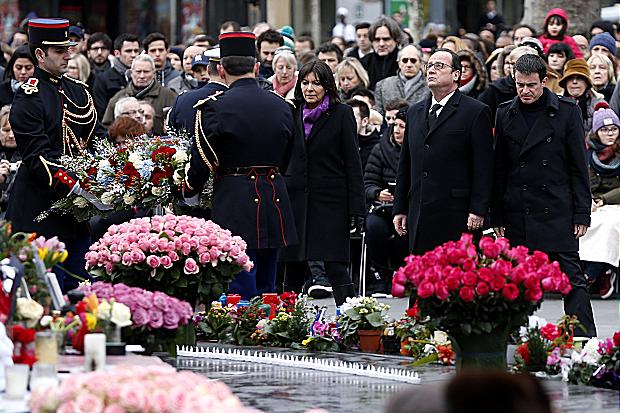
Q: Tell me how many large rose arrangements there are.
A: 4